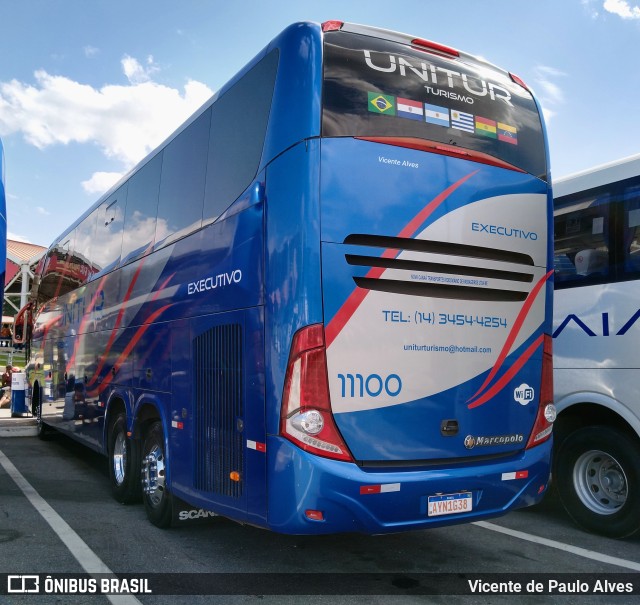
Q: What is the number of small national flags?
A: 6